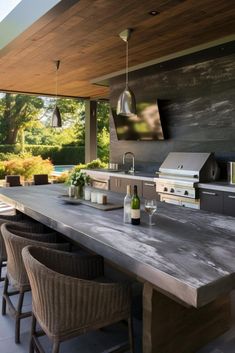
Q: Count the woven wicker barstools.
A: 3